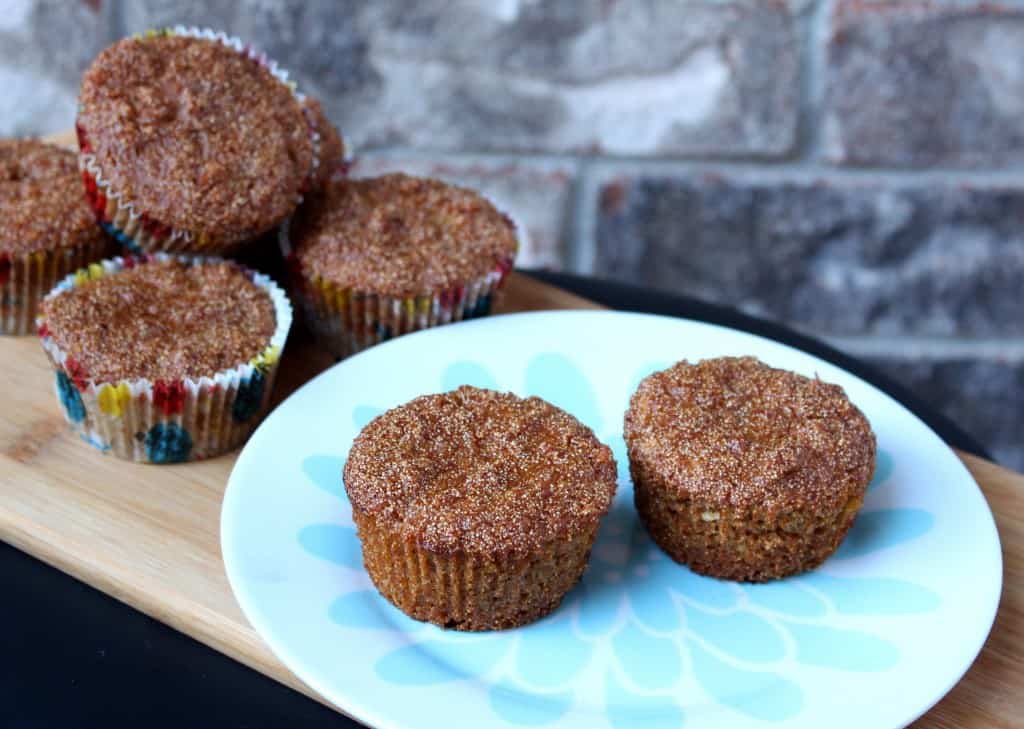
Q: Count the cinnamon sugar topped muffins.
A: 7